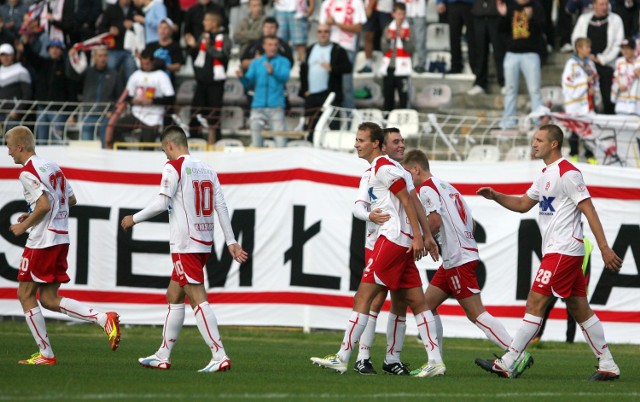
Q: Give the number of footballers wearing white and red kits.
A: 6